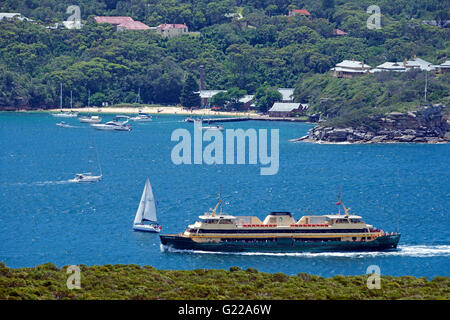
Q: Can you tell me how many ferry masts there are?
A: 2